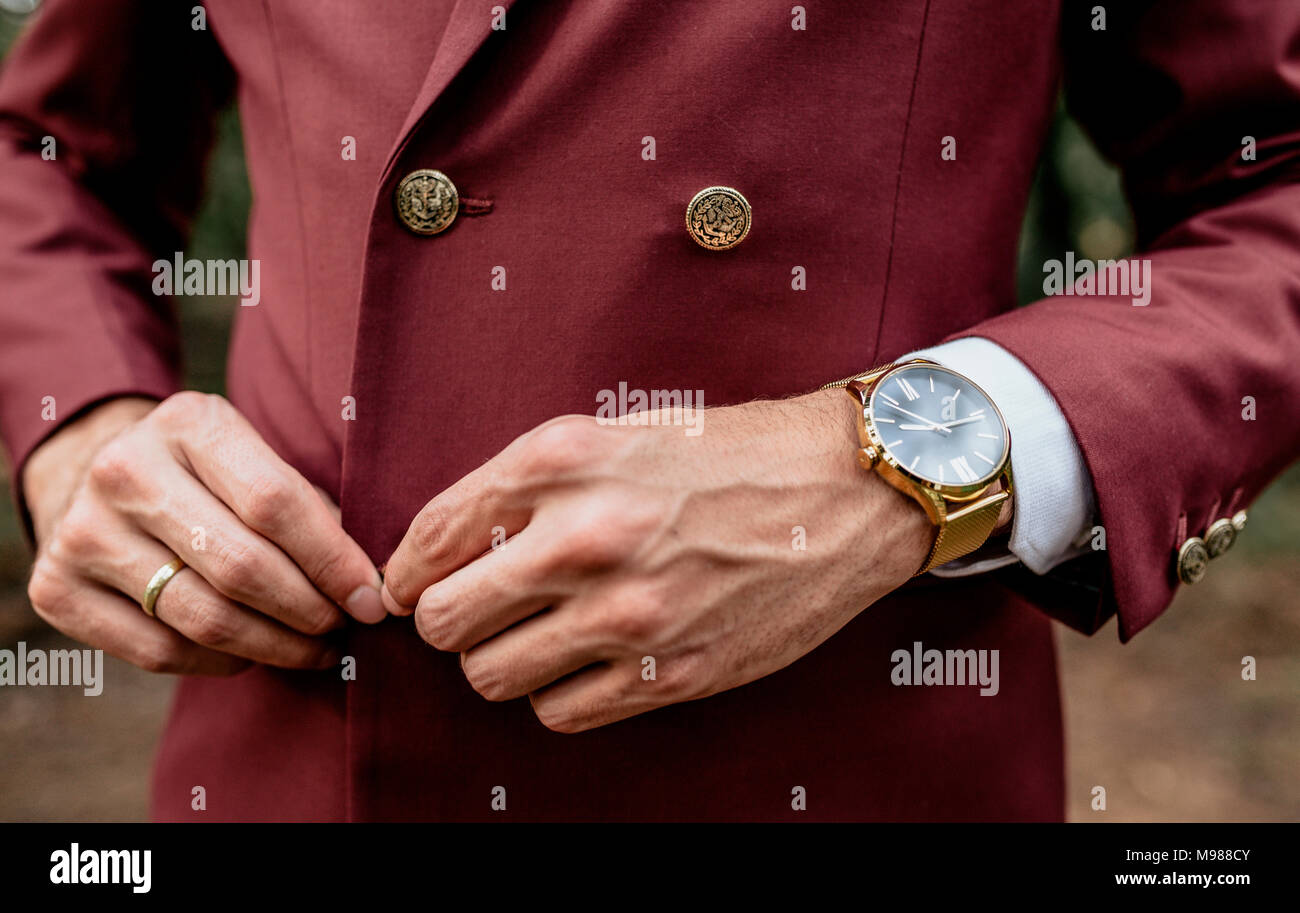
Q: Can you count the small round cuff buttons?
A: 3